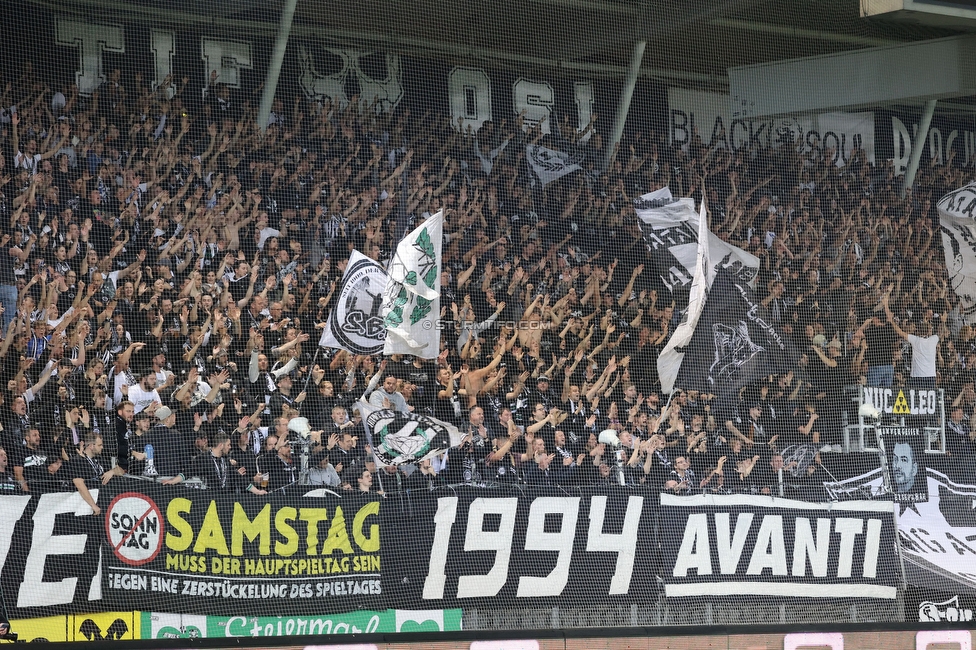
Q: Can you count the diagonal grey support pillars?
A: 3